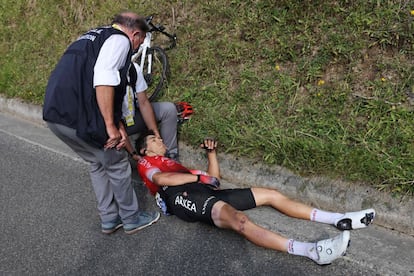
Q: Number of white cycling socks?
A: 2